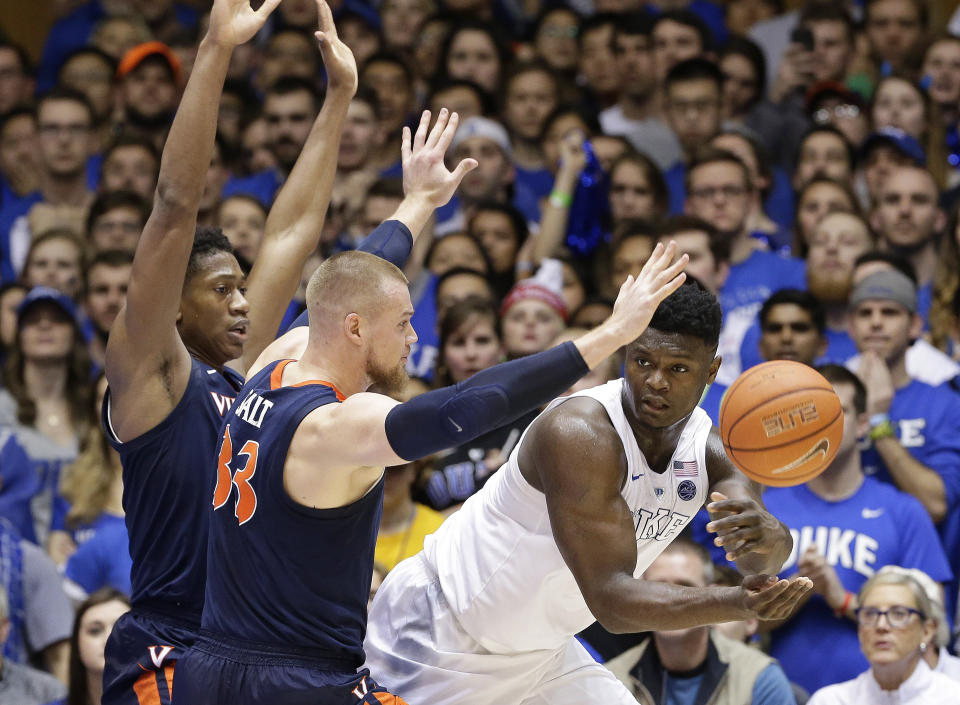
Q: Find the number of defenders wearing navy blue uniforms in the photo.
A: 2